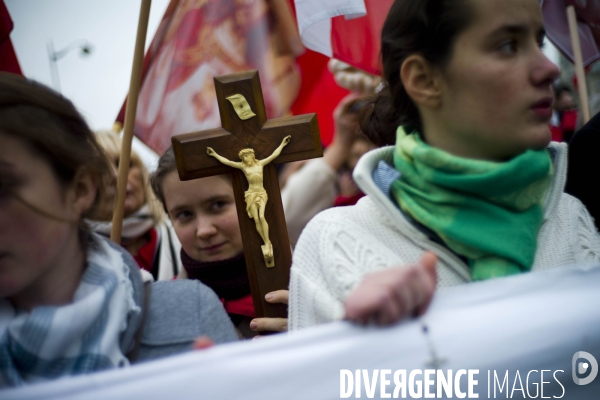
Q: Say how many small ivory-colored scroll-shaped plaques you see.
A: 1